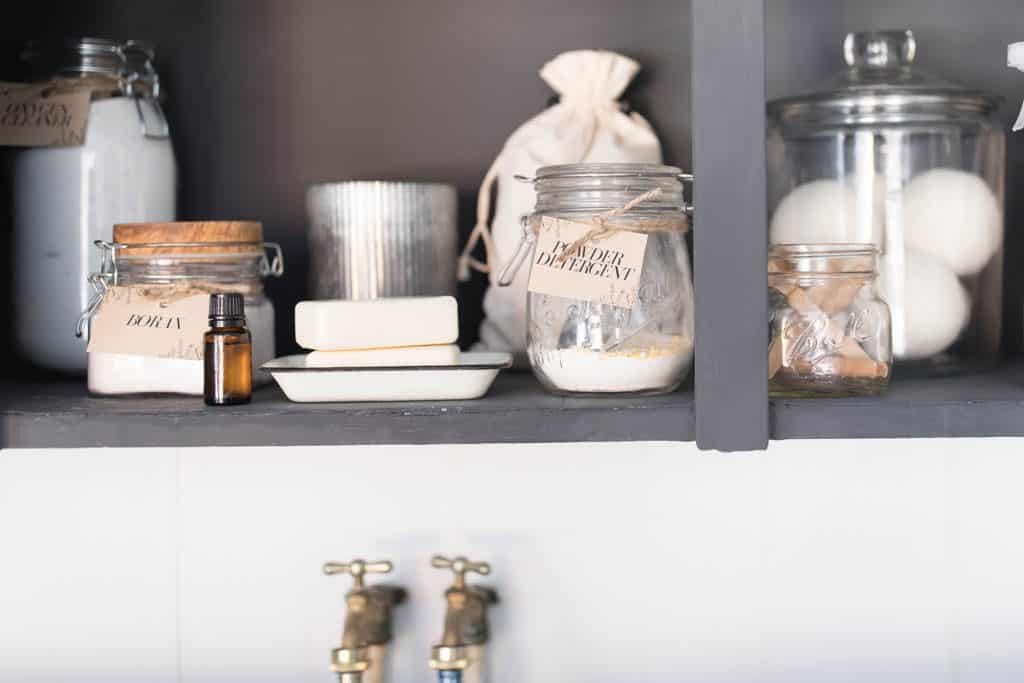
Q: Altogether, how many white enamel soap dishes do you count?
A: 1